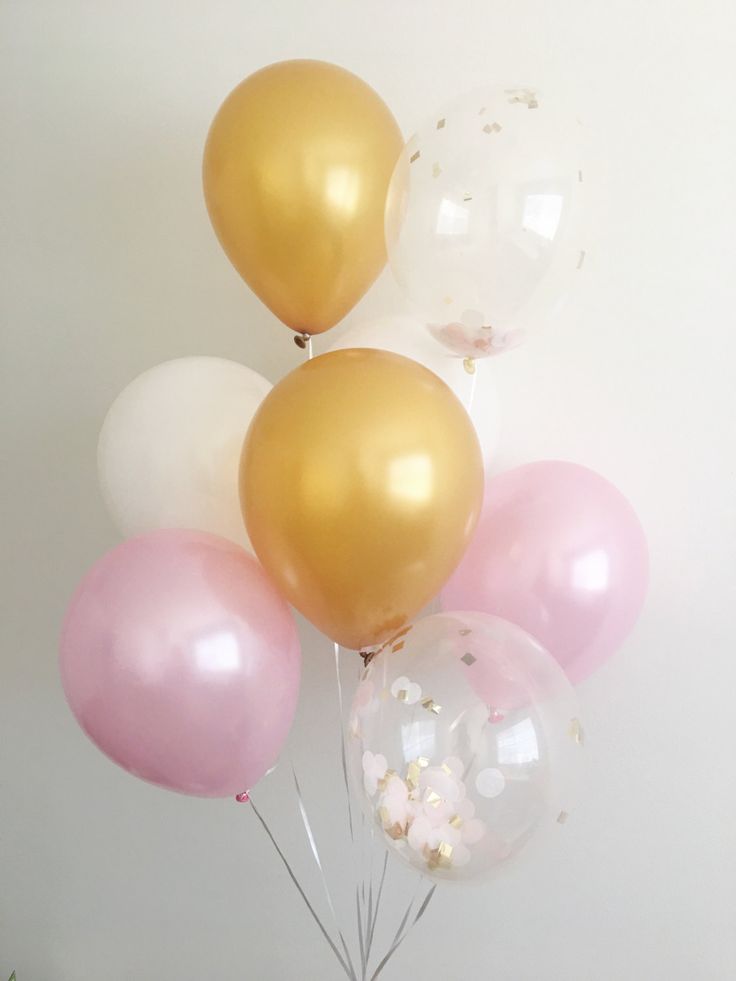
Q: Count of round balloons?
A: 8